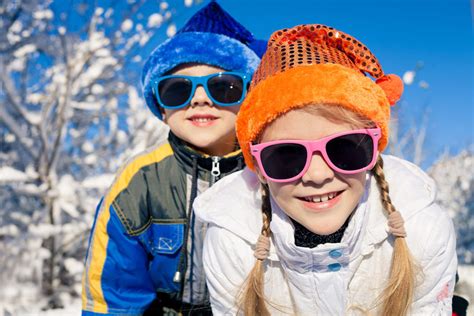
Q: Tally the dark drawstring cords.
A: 1